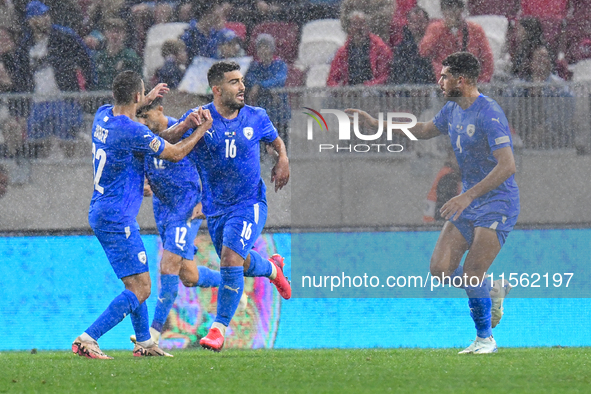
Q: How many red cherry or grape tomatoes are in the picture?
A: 0